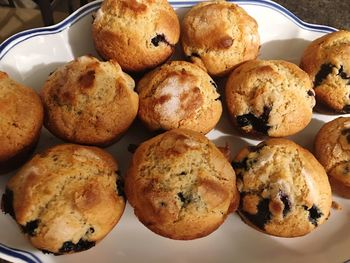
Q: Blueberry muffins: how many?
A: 11